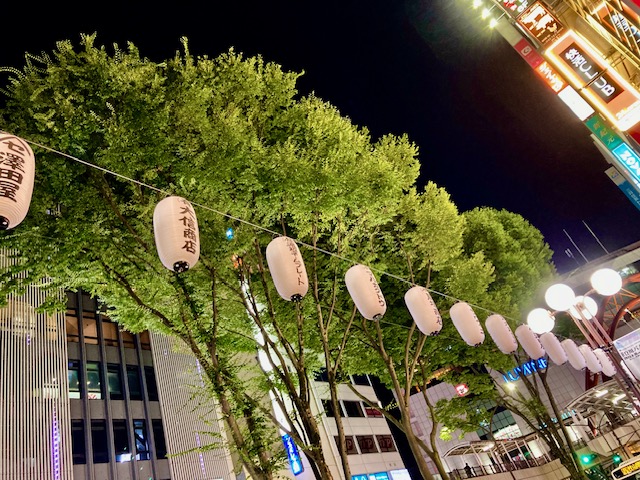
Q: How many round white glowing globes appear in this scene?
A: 4